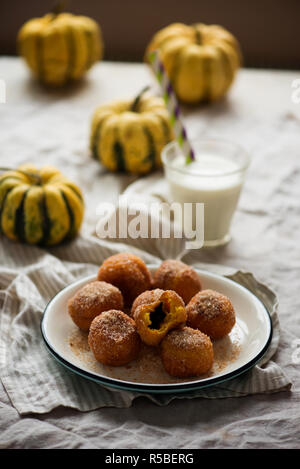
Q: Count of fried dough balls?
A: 7